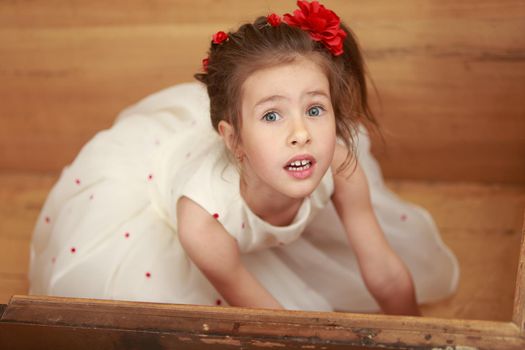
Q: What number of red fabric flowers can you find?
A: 4